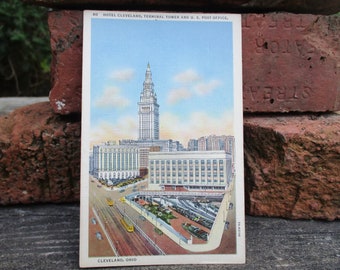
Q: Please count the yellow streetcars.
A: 2